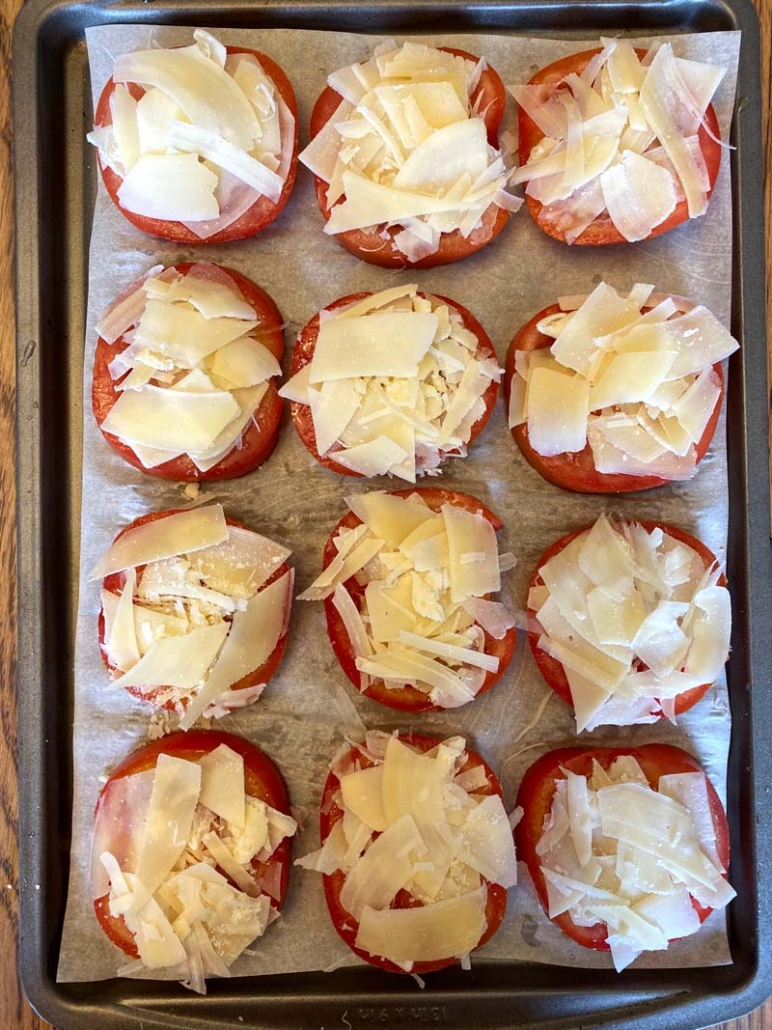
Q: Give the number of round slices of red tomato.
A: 12